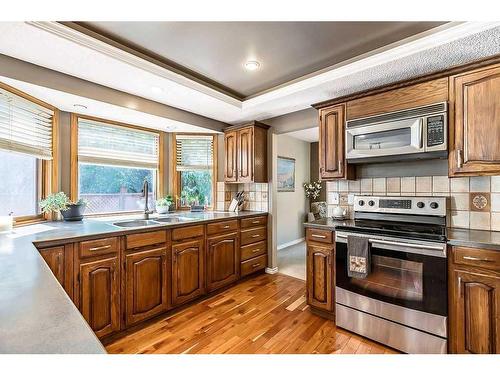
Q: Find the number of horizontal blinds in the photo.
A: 3